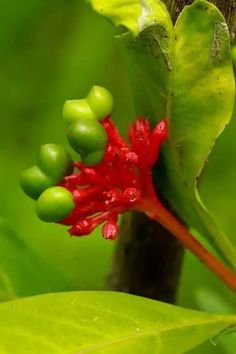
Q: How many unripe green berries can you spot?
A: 7